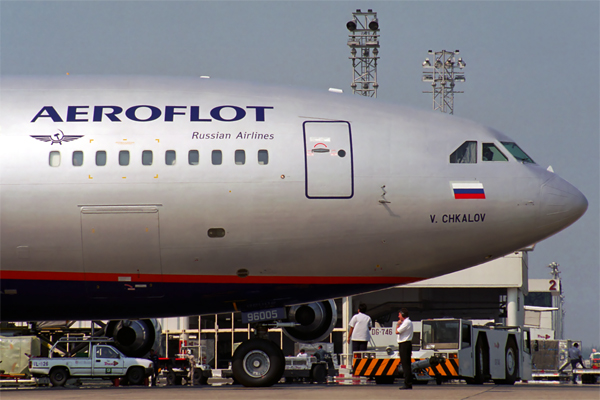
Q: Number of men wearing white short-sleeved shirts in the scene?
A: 2